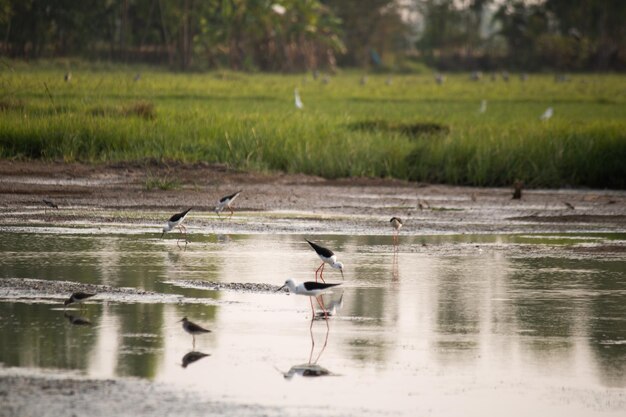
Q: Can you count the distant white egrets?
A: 3